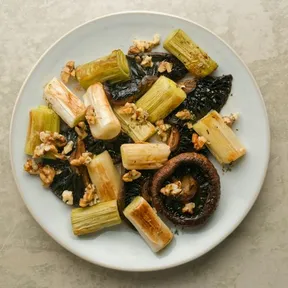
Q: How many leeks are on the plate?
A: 12